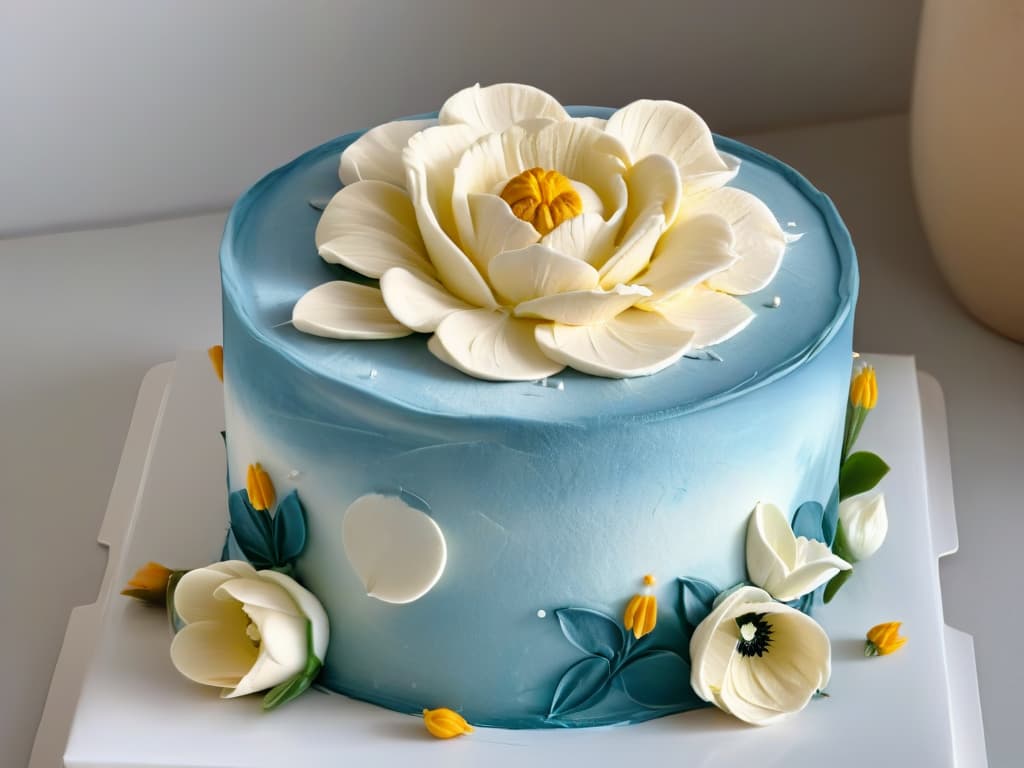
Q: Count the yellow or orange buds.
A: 7